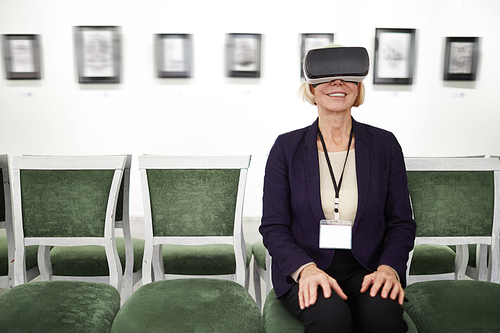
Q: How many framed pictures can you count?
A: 7